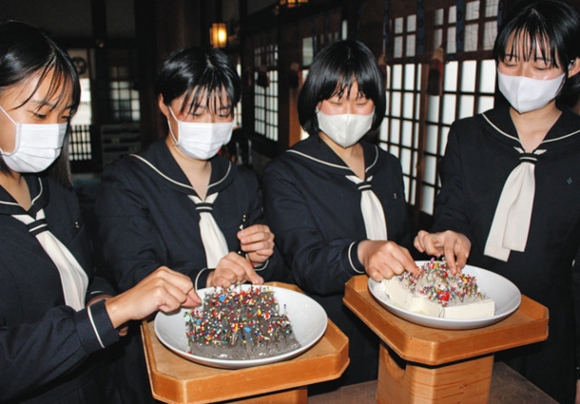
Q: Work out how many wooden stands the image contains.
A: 2